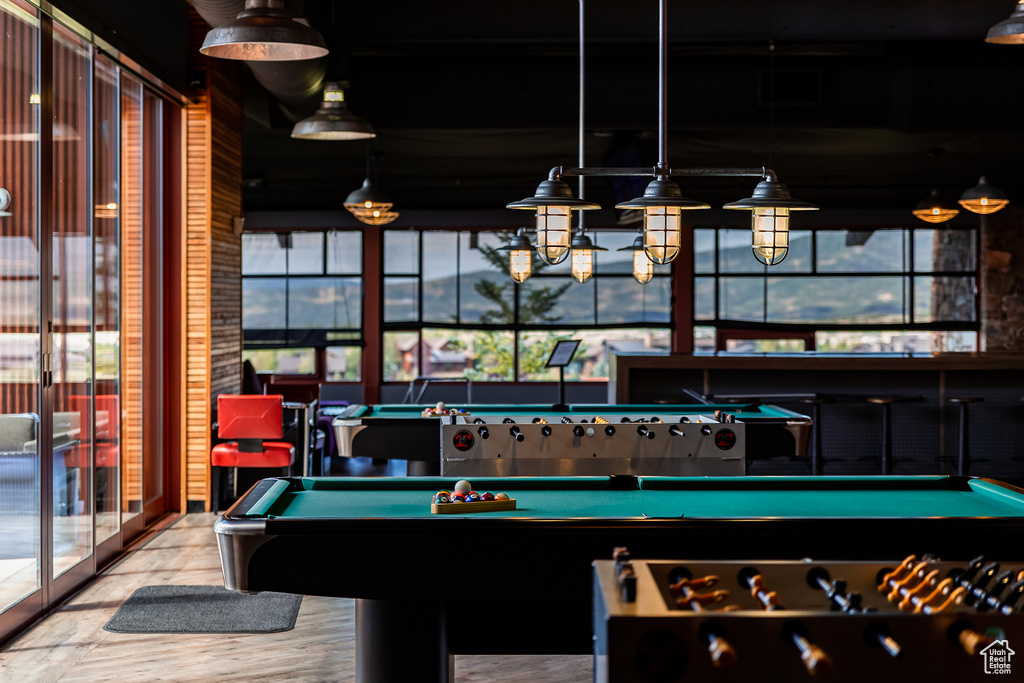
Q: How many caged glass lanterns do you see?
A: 6